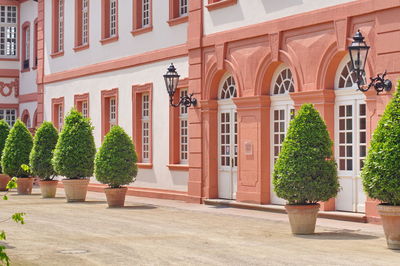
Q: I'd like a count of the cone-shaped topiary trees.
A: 7